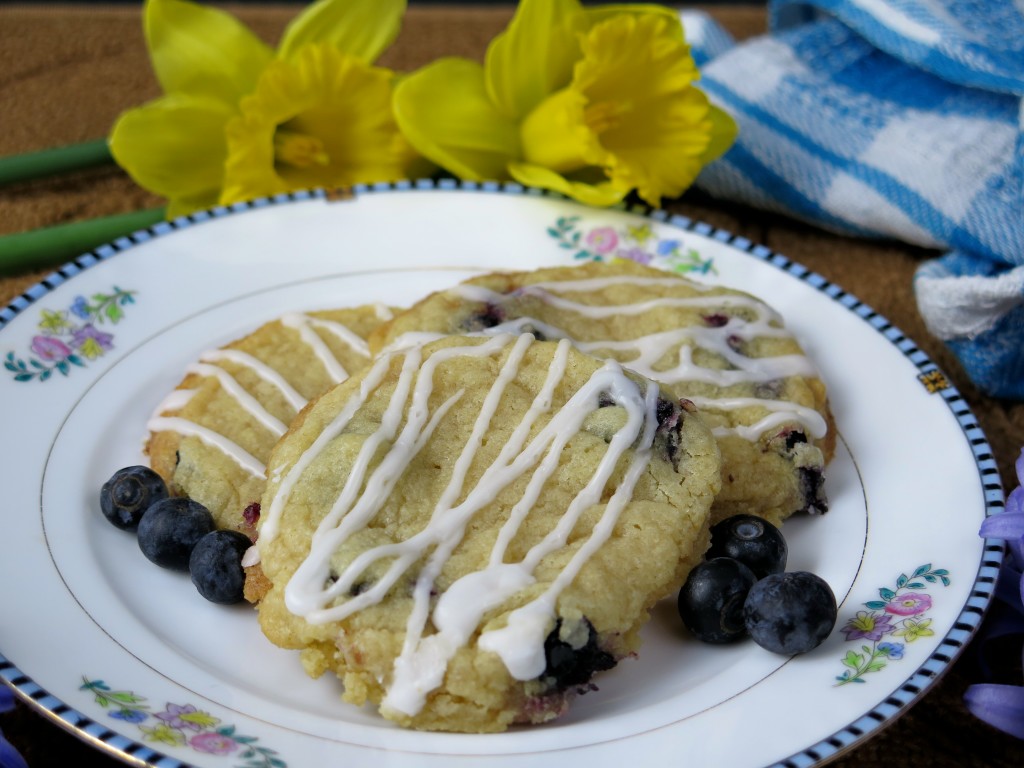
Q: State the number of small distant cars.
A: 0